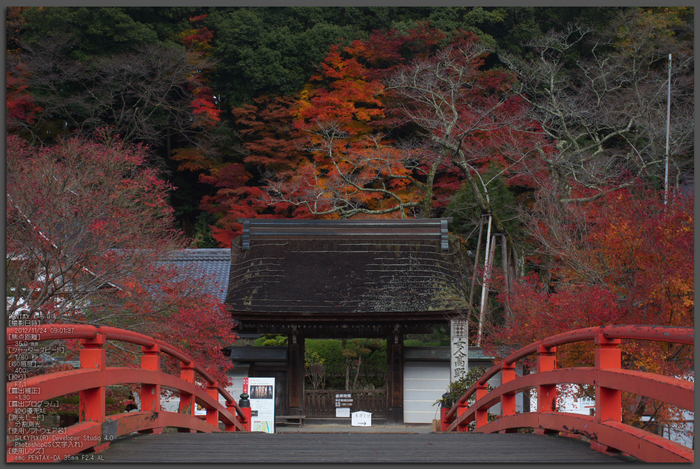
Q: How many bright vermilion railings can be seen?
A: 2